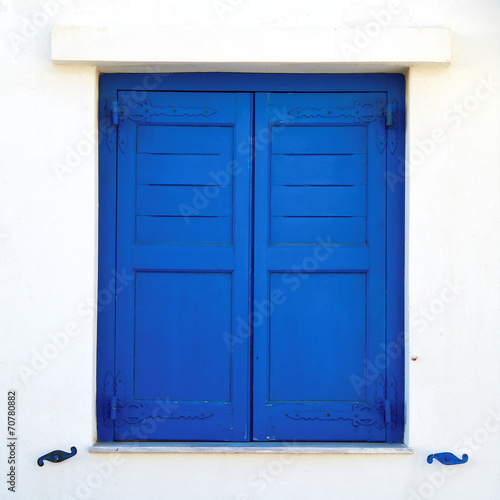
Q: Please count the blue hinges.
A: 4